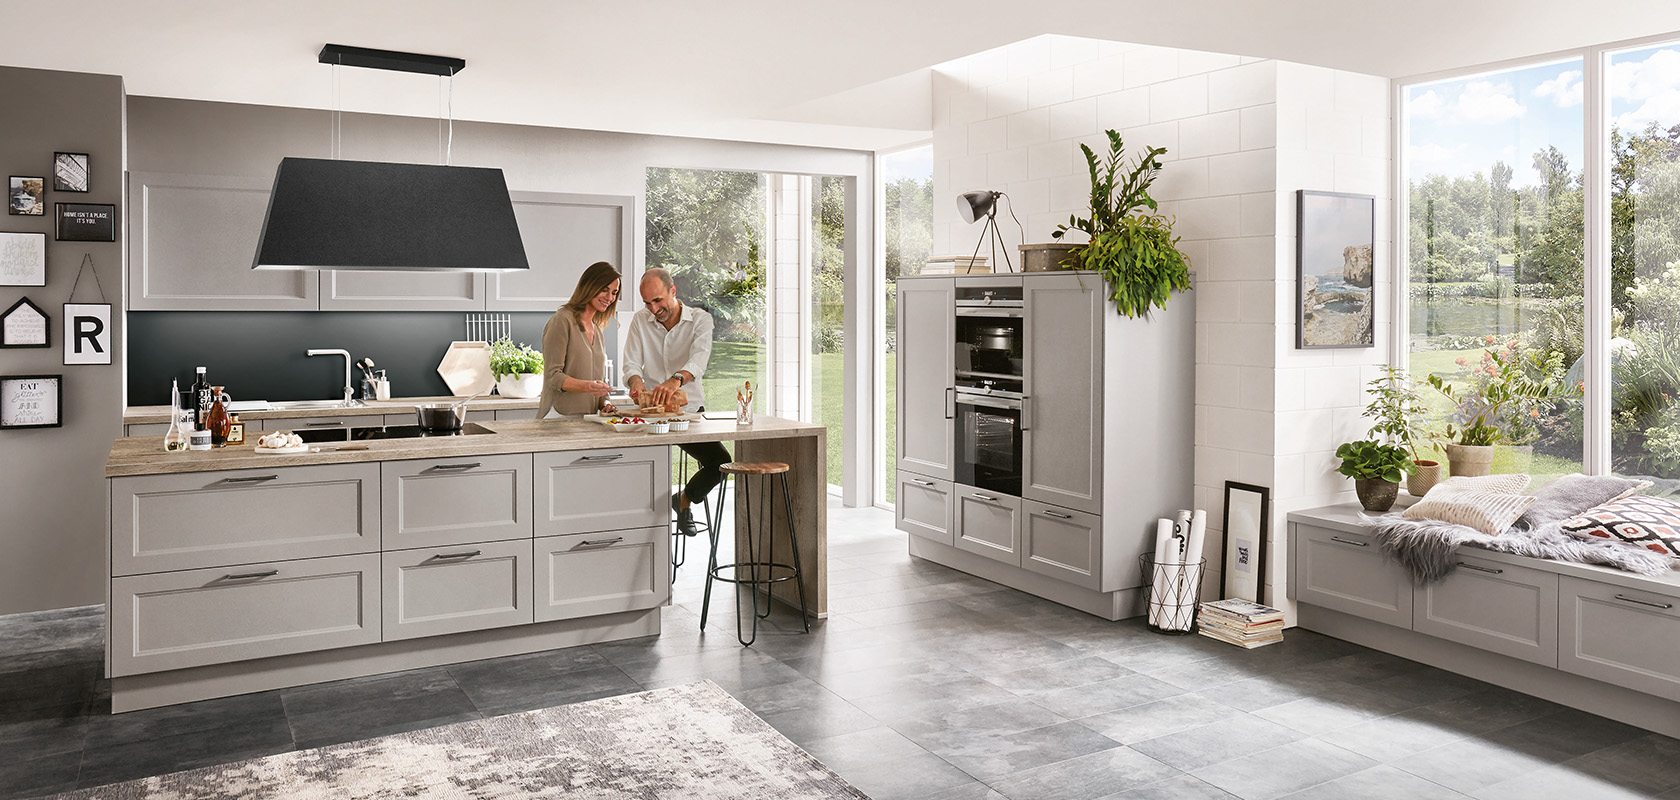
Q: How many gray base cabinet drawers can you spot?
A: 12